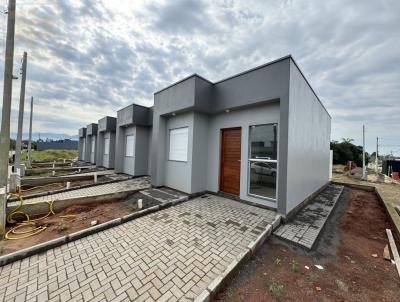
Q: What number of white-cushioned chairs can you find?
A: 0